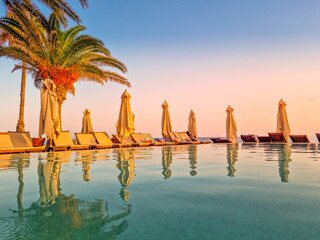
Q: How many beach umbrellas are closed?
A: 7